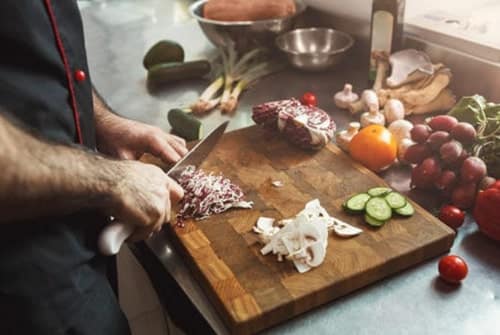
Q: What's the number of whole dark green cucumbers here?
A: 2